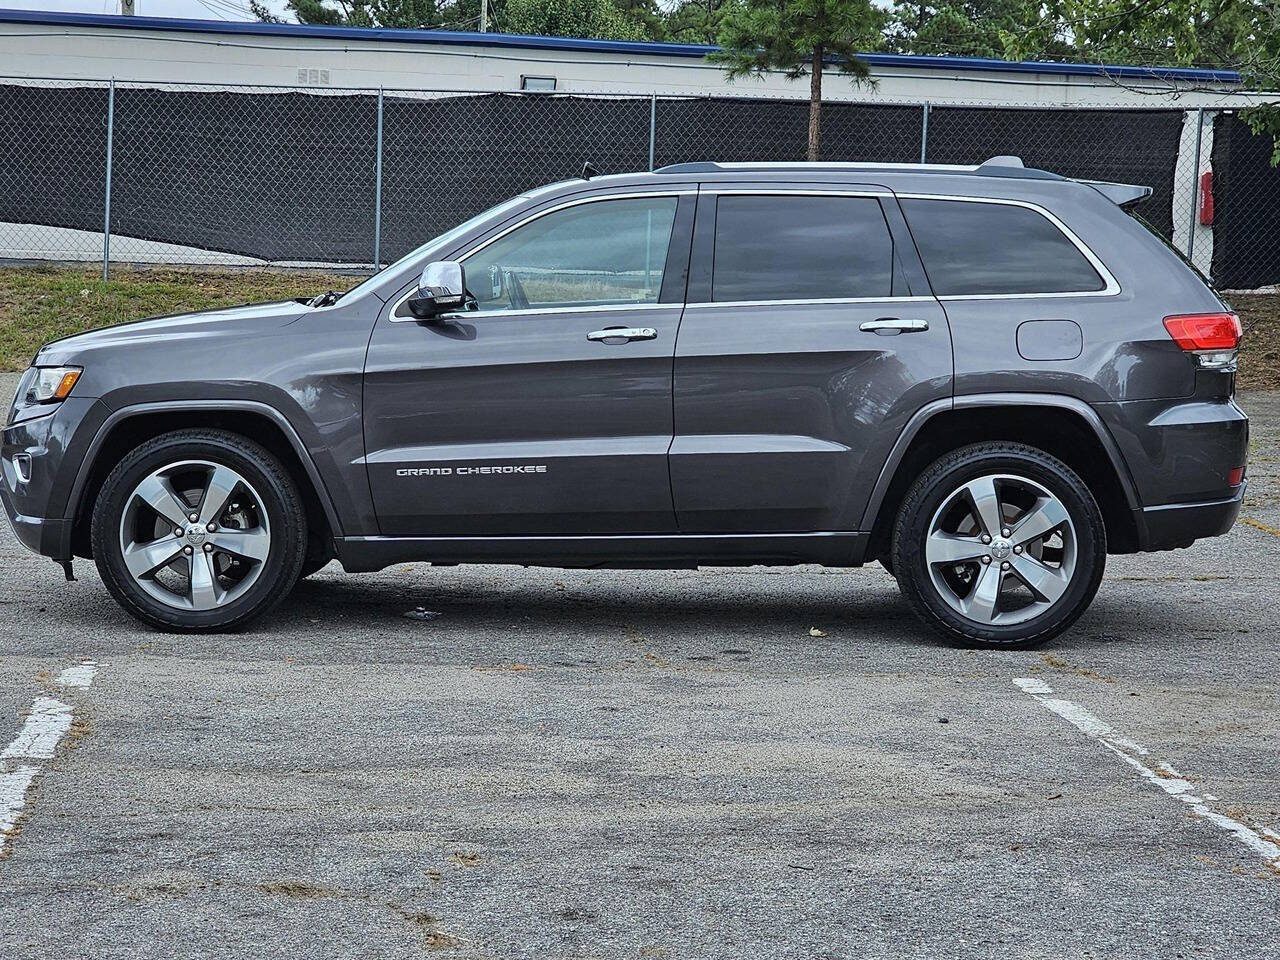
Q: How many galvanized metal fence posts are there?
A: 5